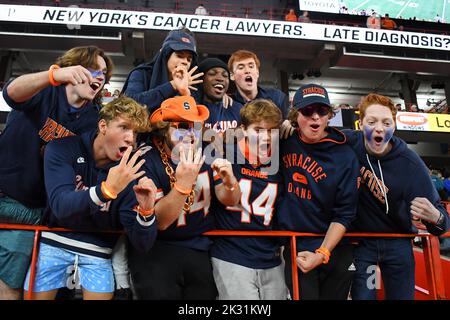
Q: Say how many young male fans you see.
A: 9